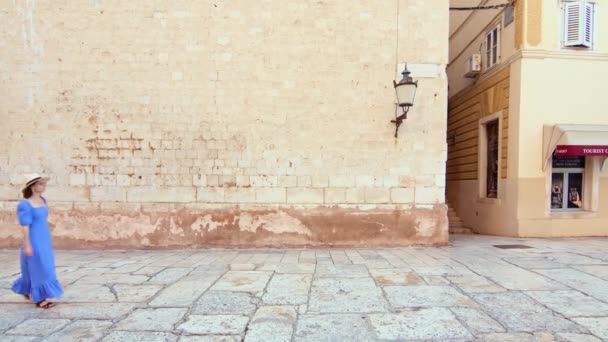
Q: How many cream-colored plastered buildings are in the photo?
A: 1